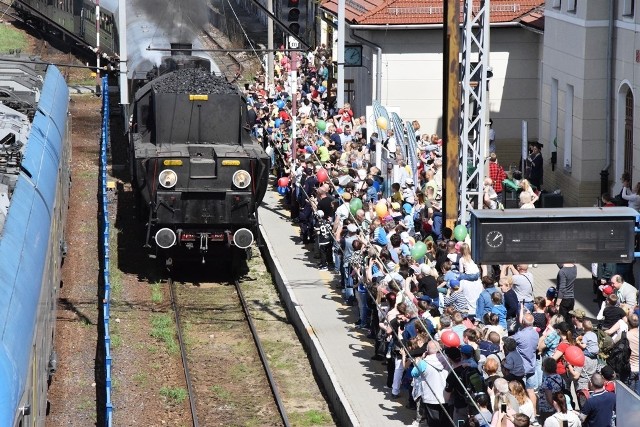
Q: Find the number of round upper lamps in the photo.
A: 2